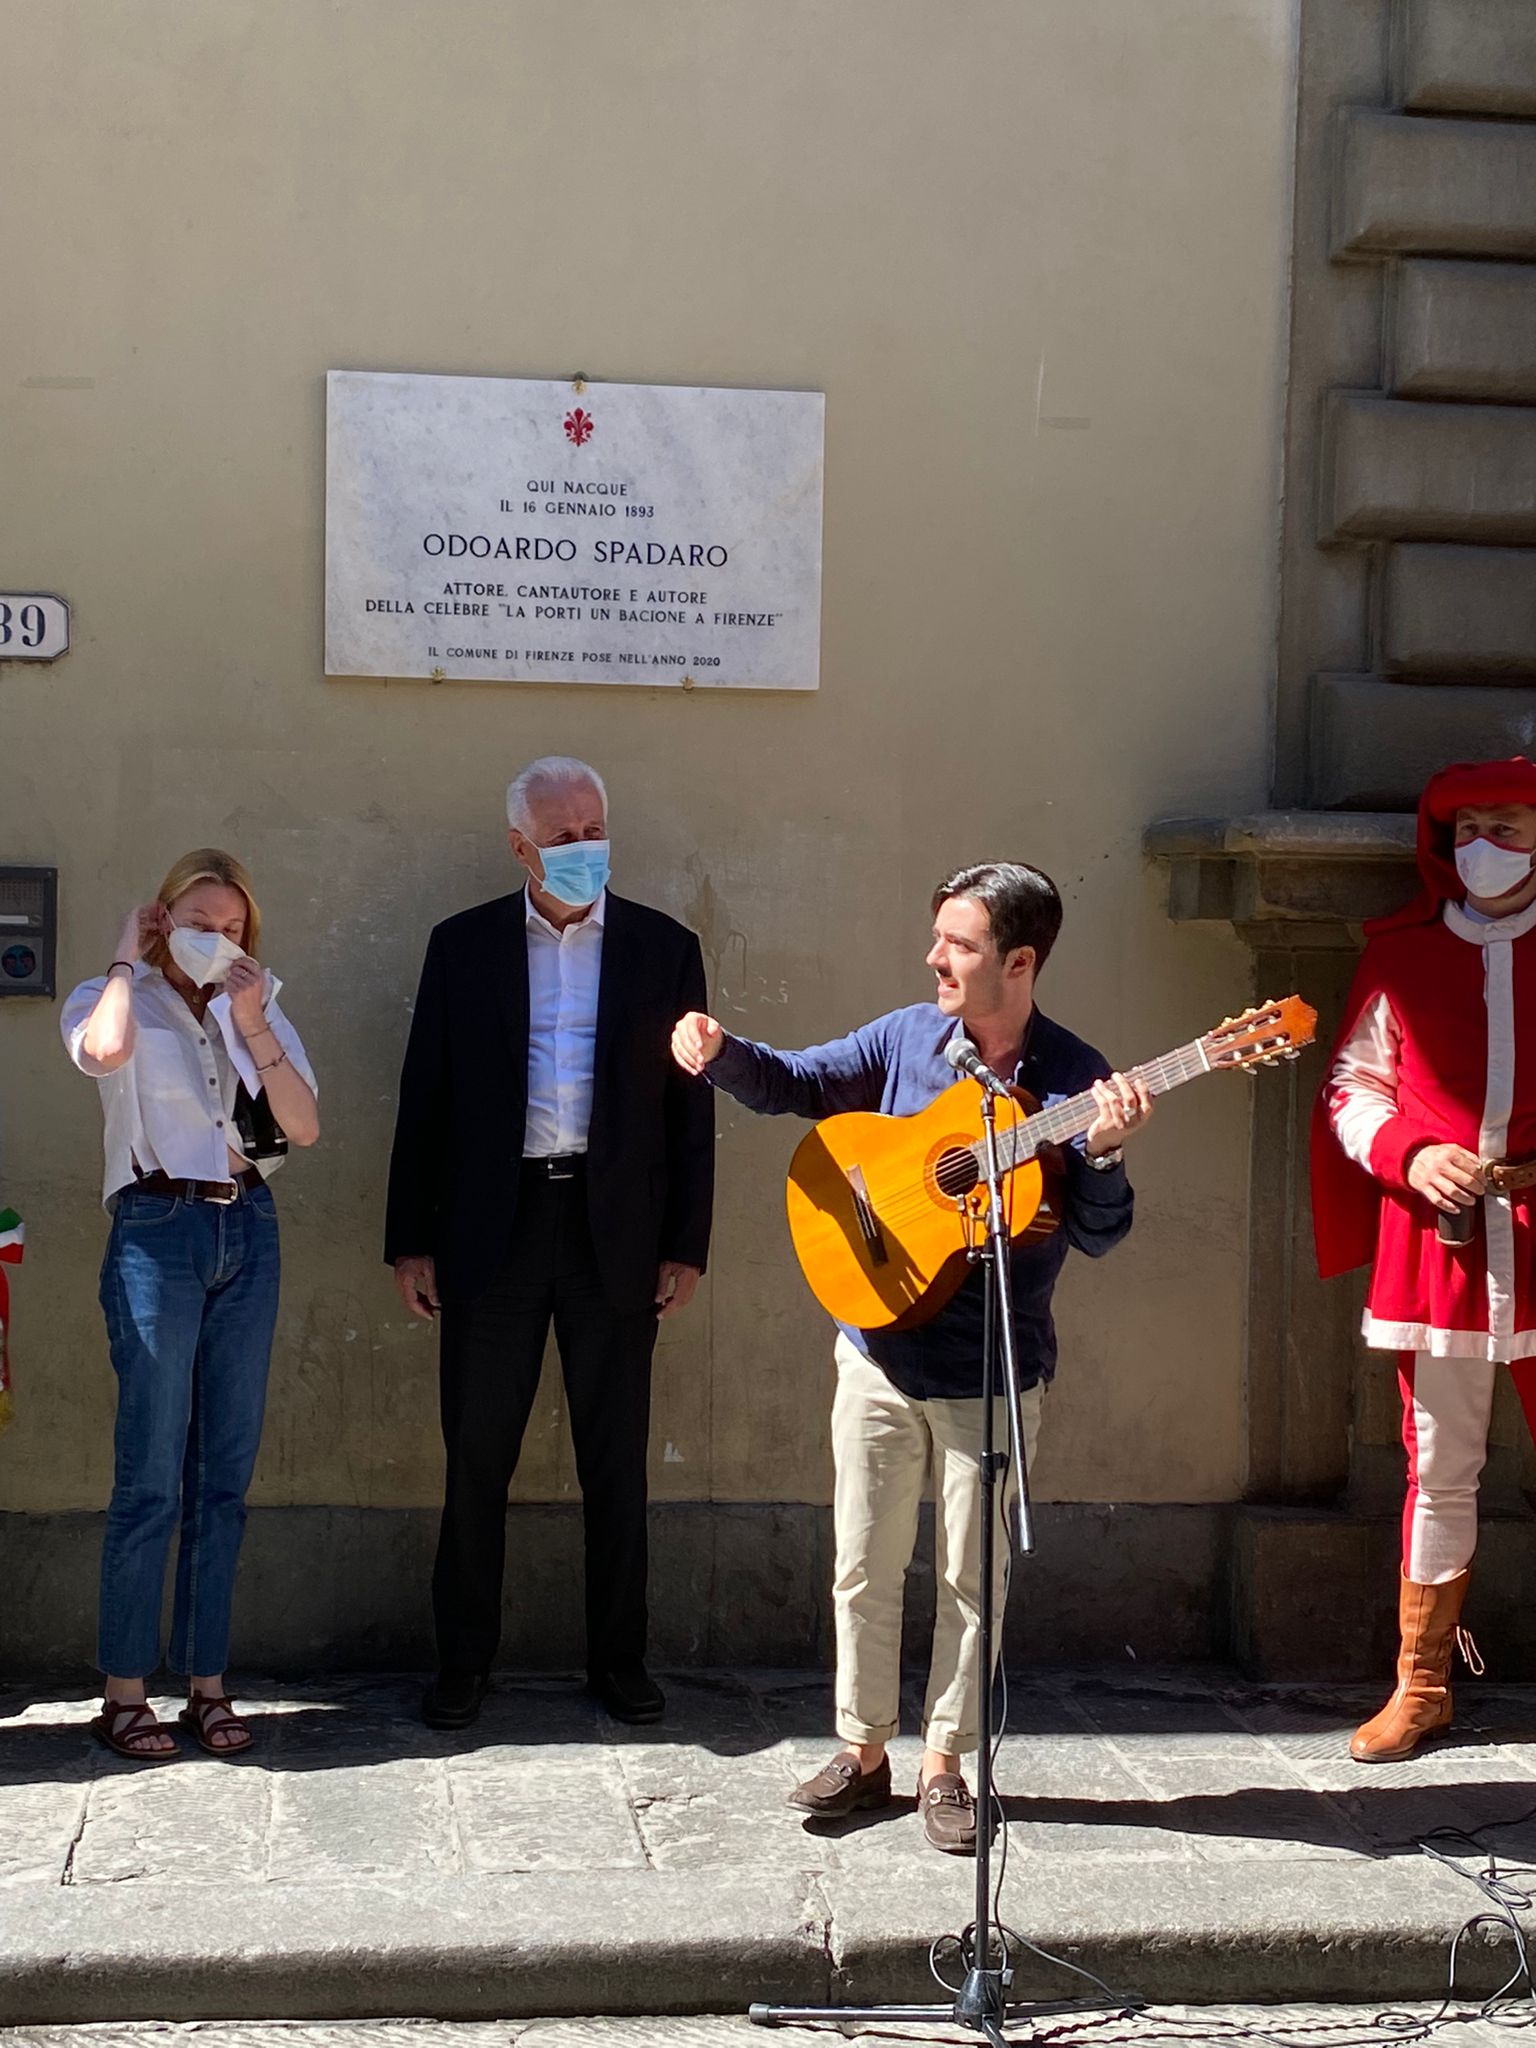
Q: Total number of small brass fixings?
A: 3